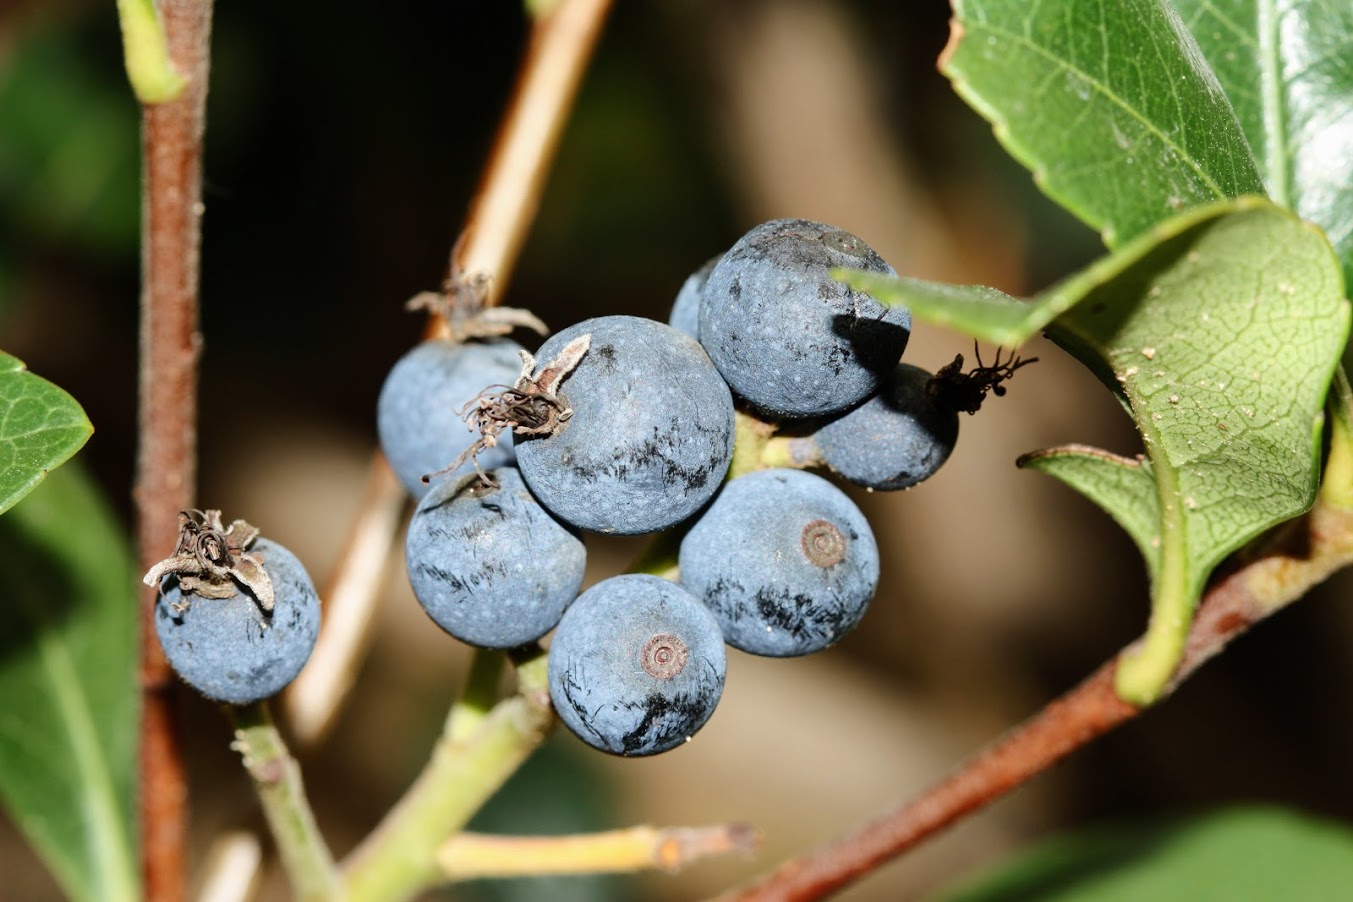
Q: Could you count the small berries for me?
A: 9